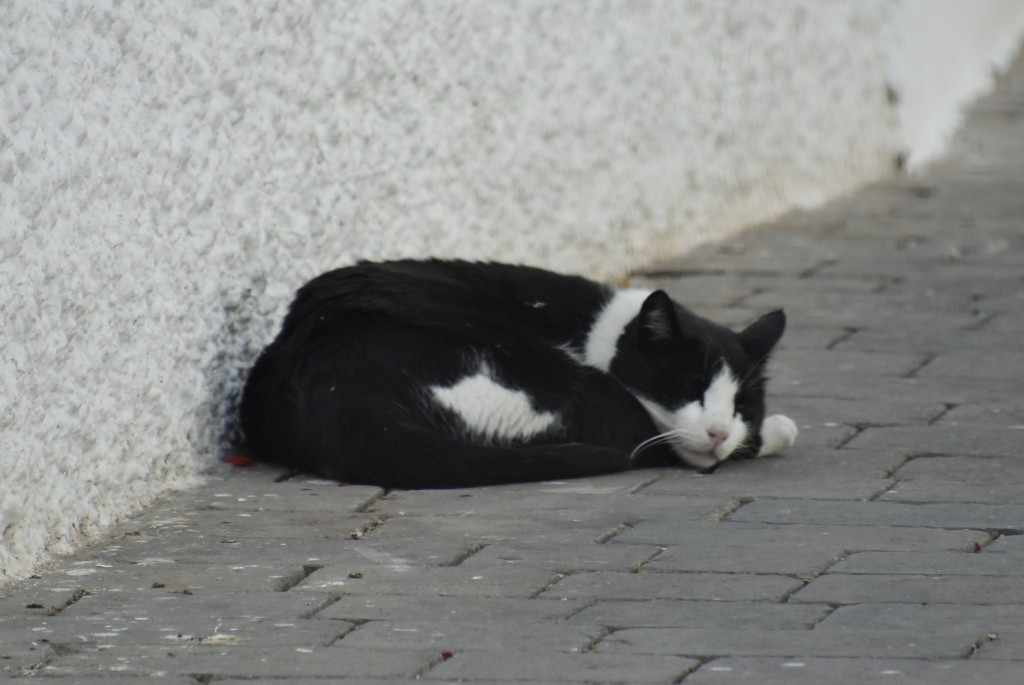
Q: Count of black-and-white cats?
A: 1